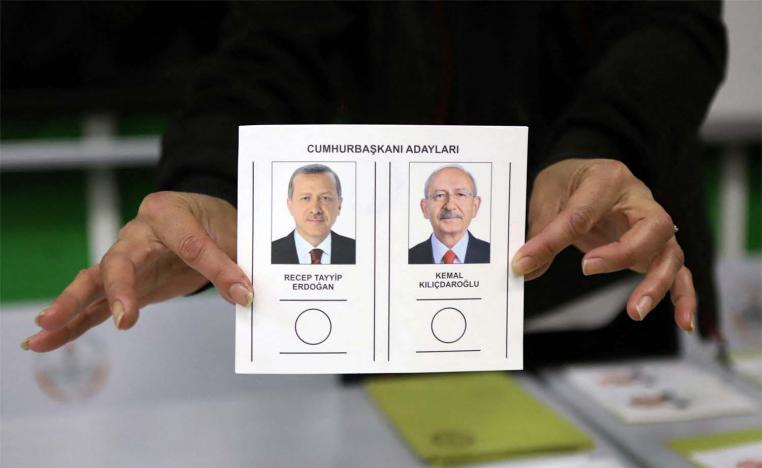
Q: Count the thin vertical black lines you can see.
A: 4